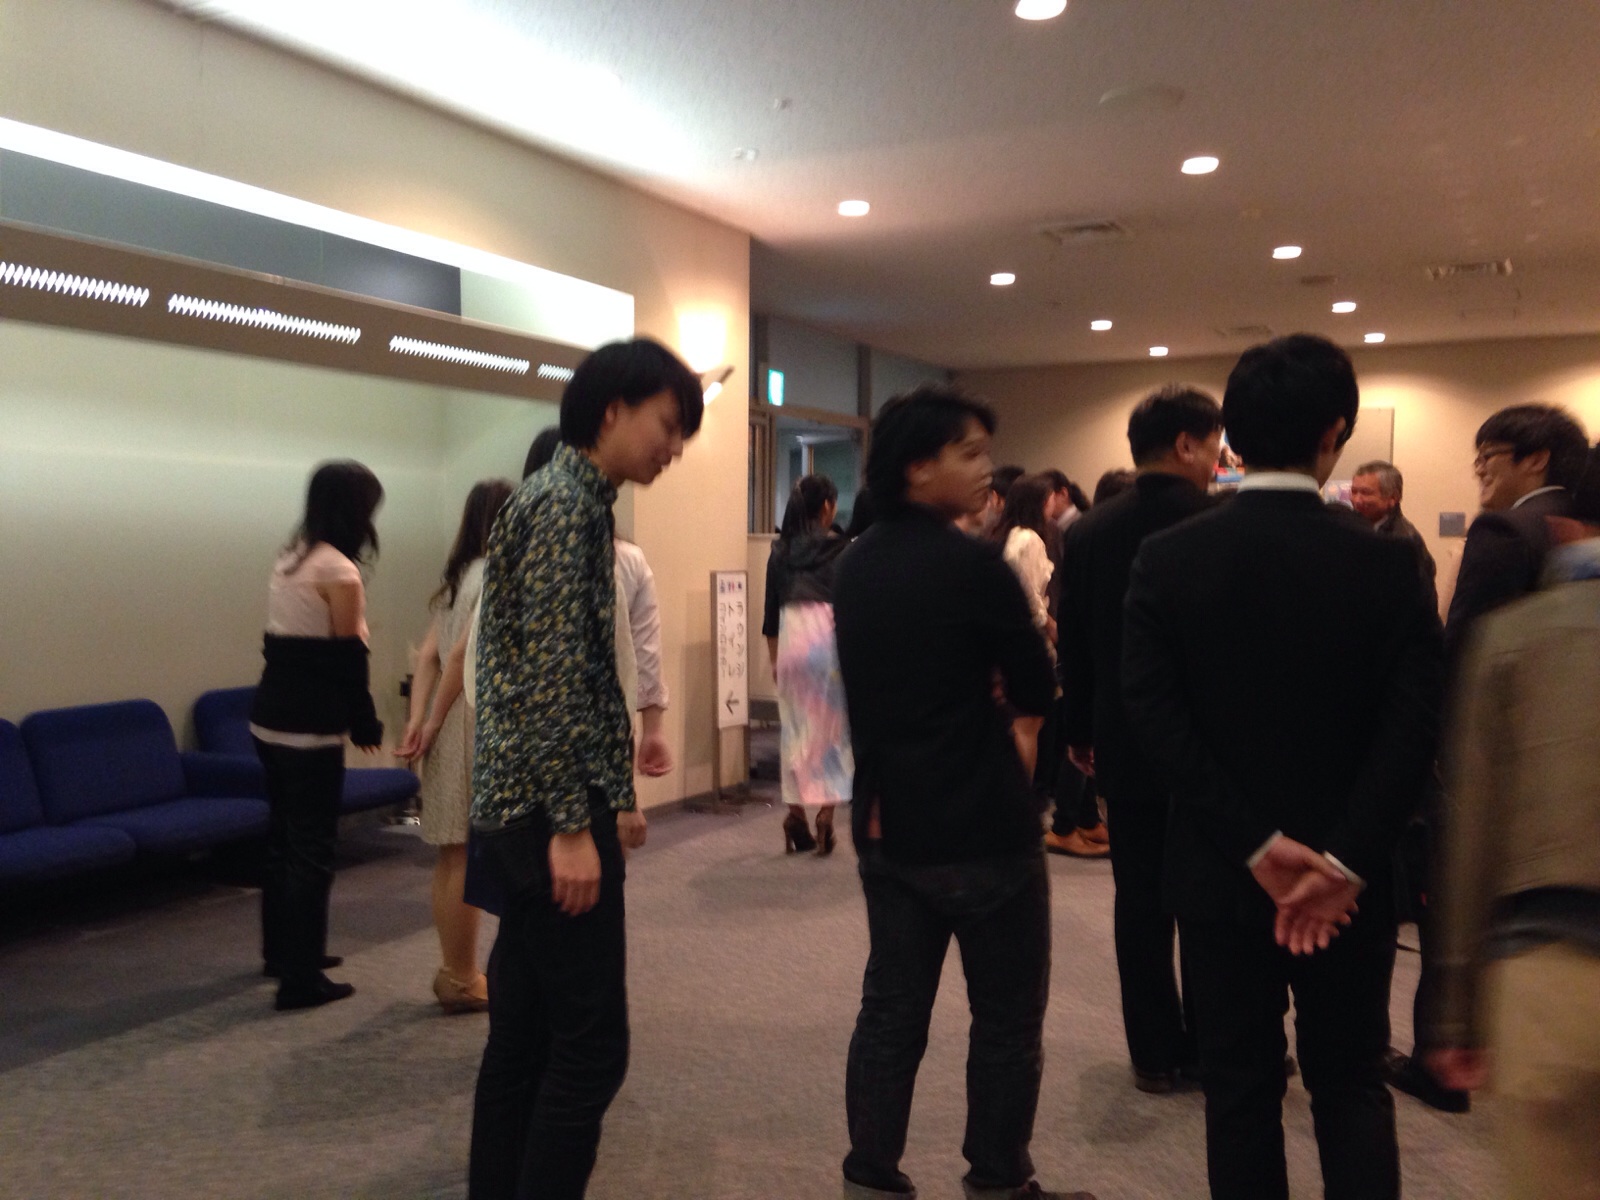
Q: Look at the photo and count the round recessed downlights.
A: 9